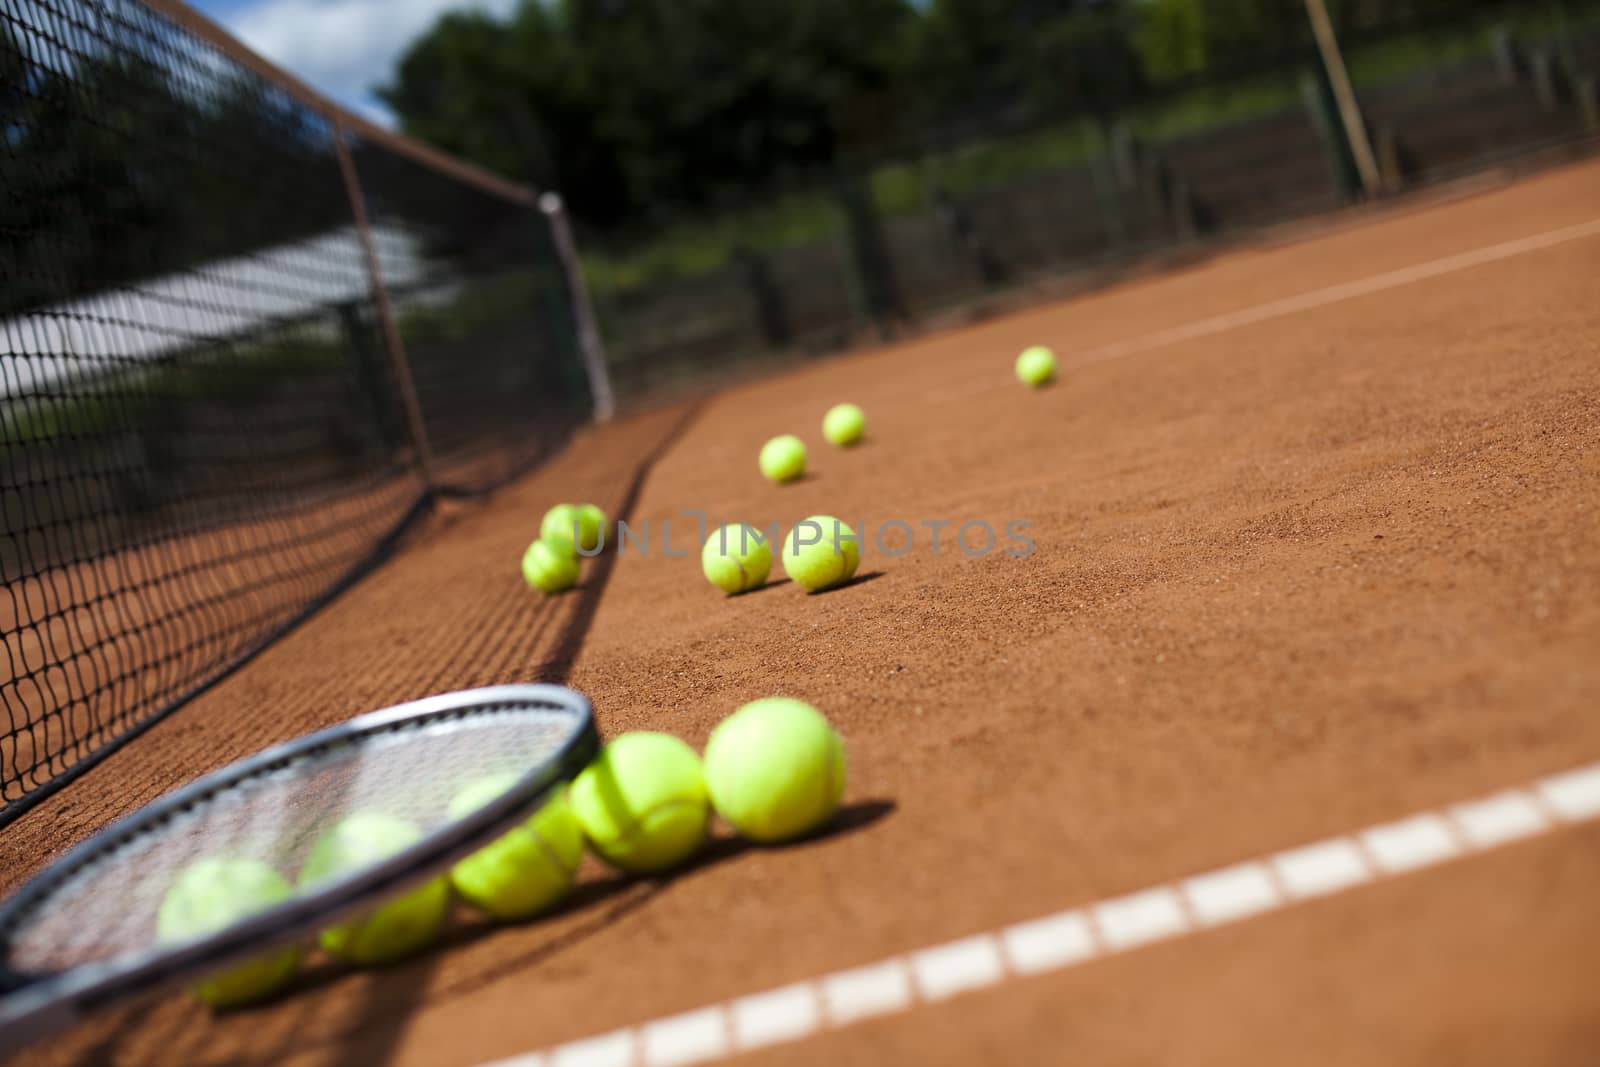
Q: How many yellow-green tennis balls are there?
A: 13